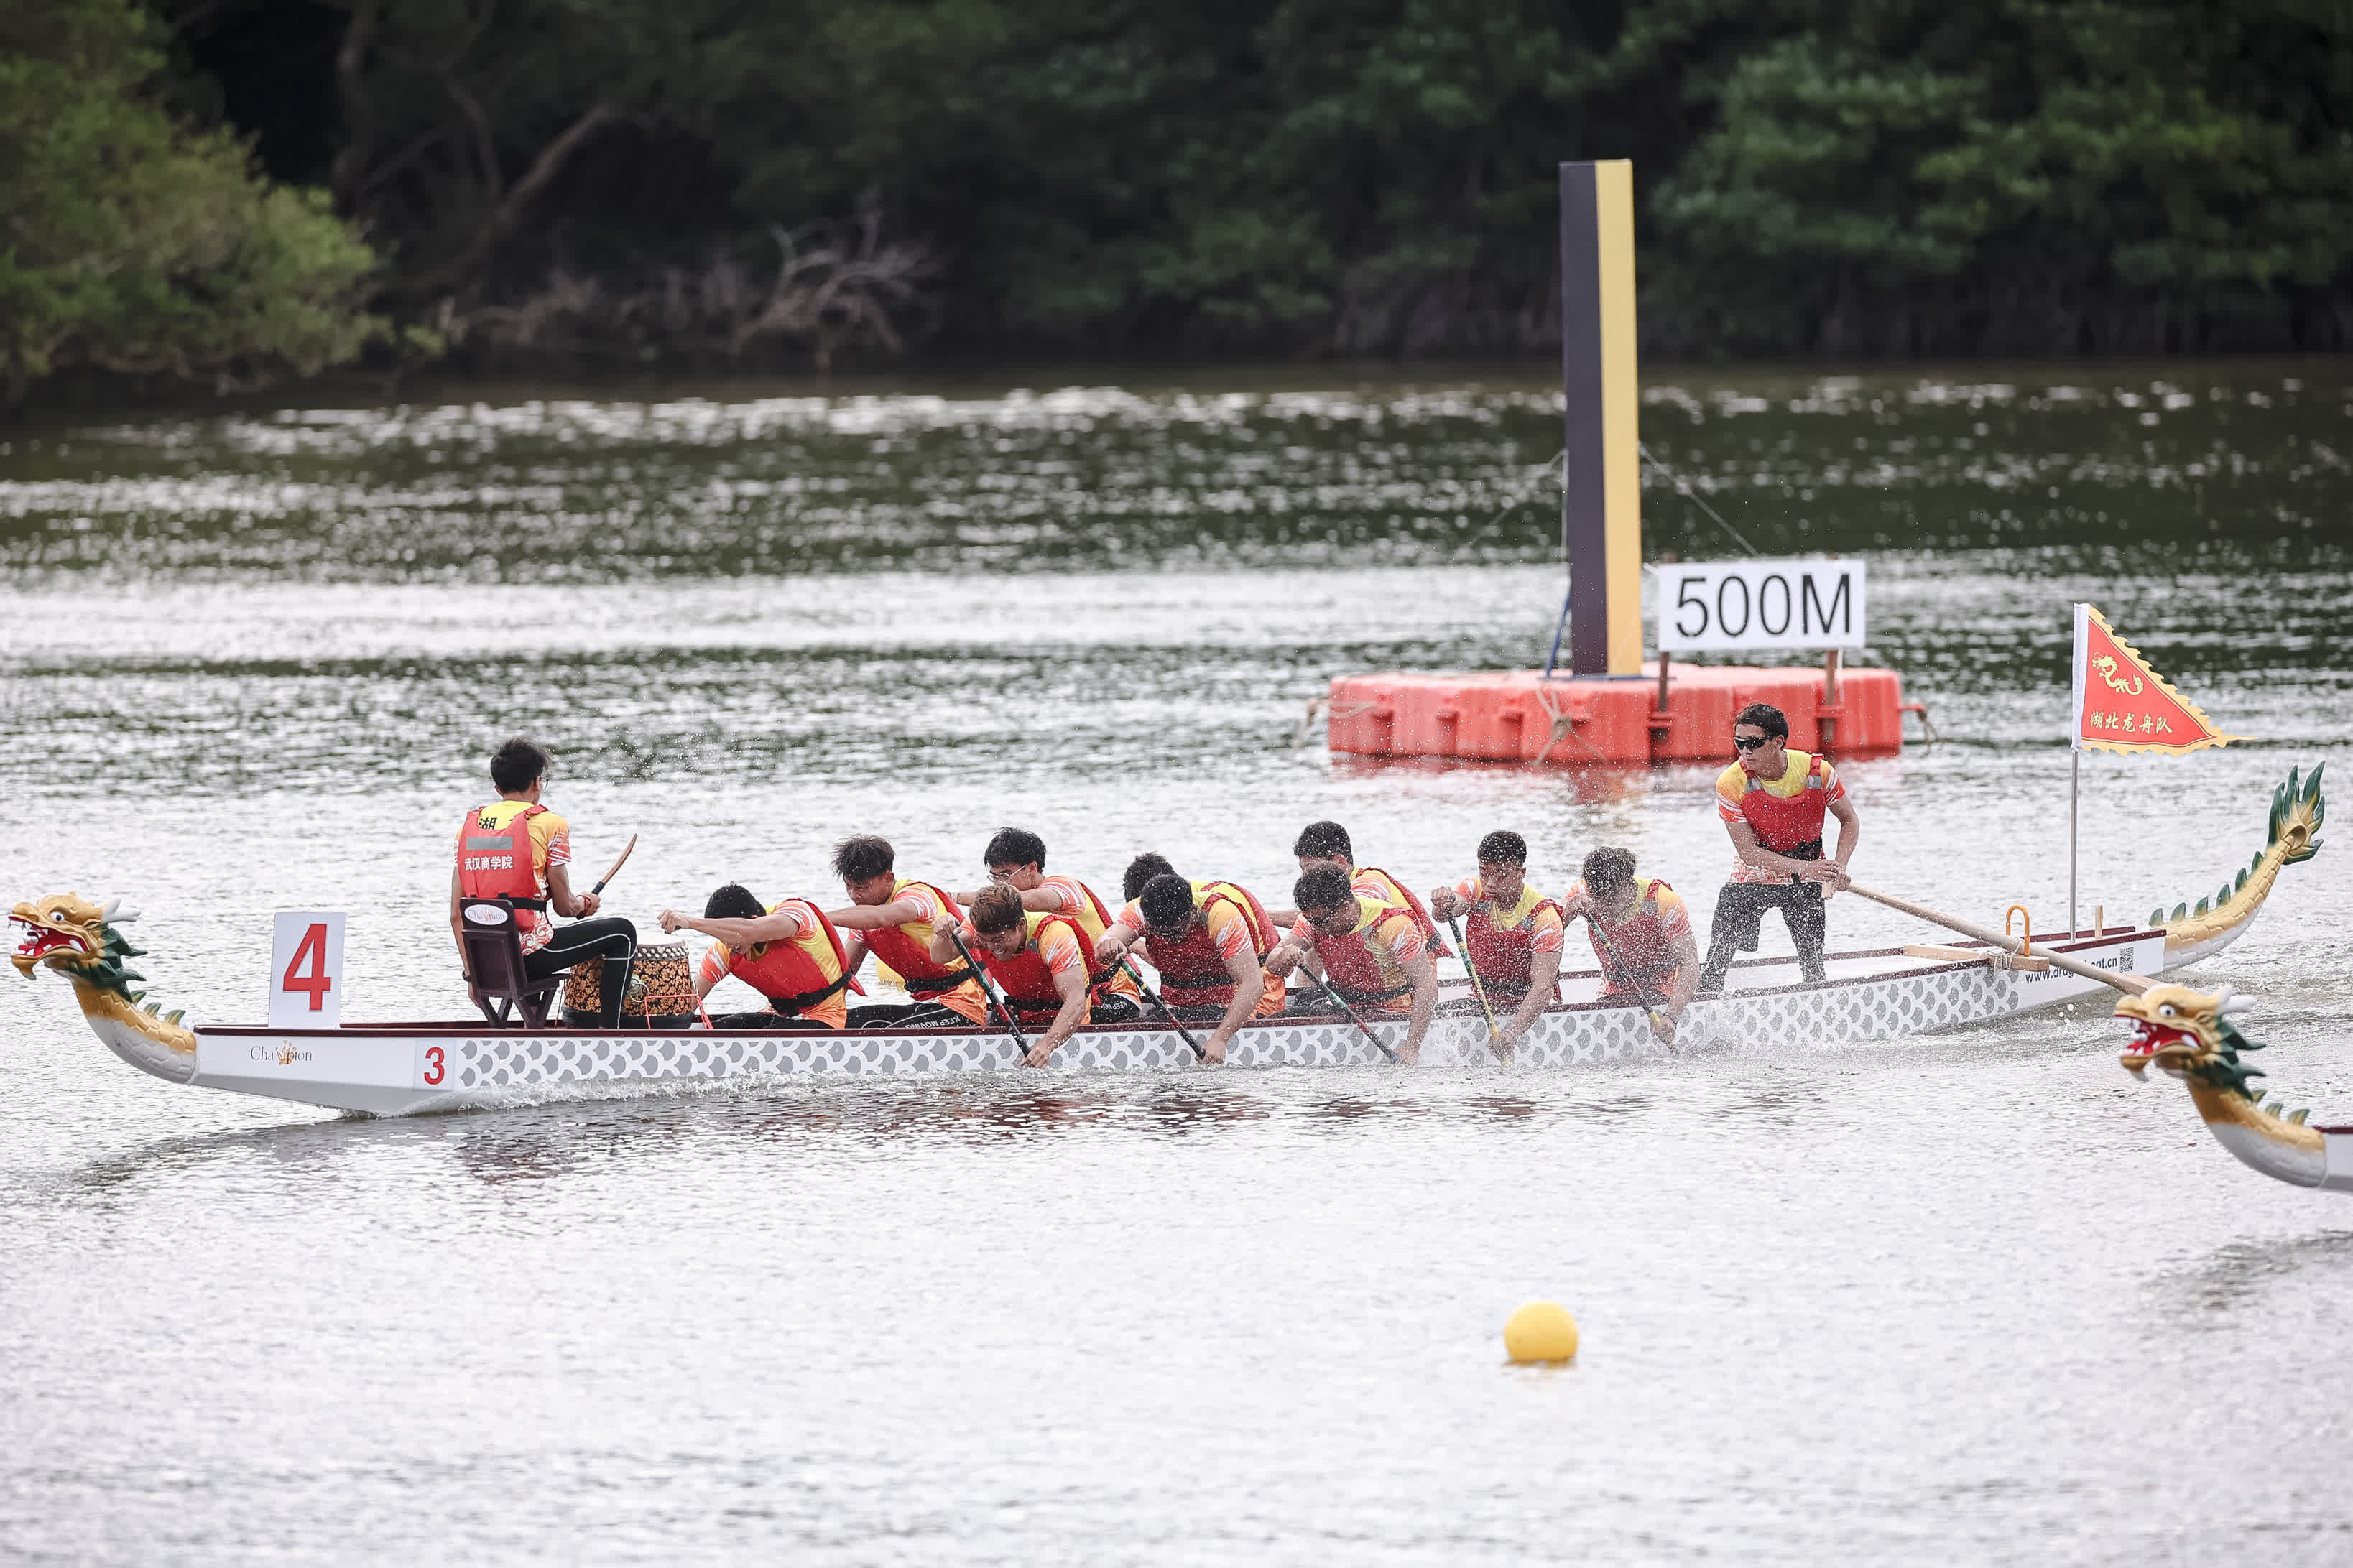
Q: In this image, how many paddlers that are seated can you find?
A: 10